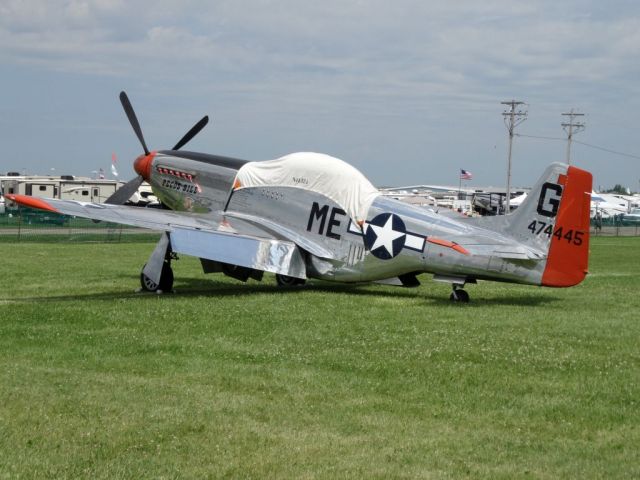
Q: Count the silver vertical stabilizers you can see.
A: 1